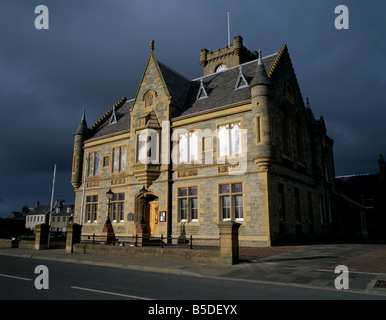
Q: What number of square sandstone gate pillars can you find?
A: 3